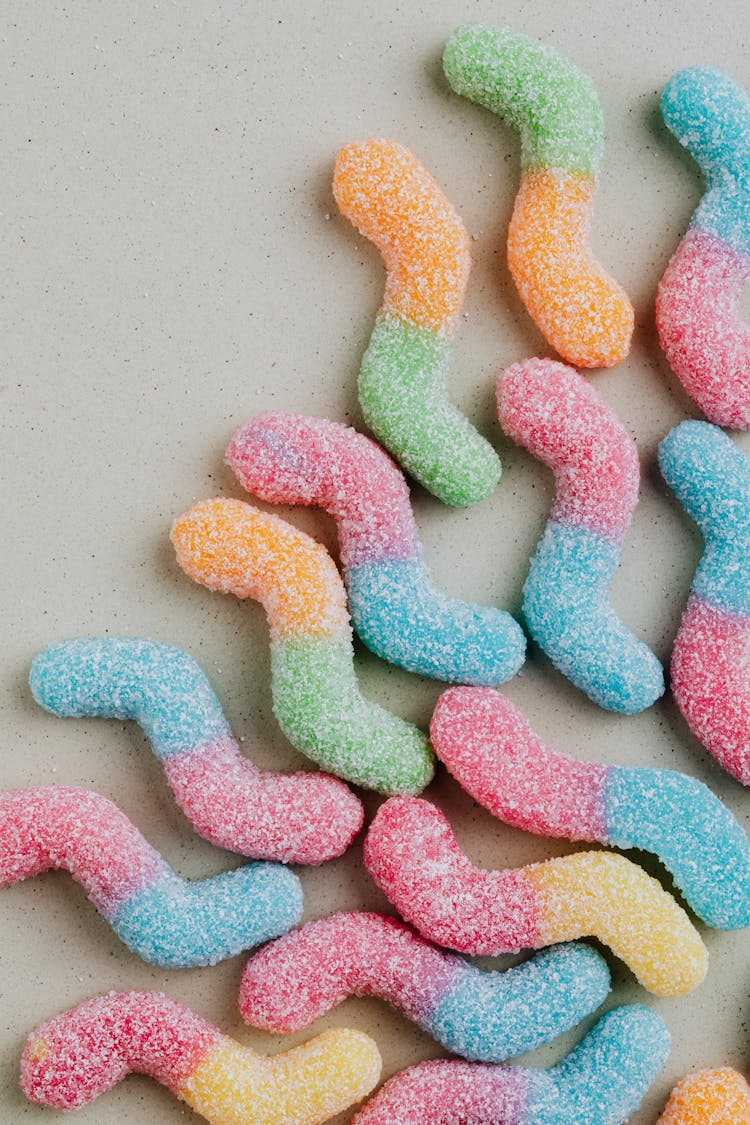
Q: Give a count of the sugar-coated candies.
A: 15